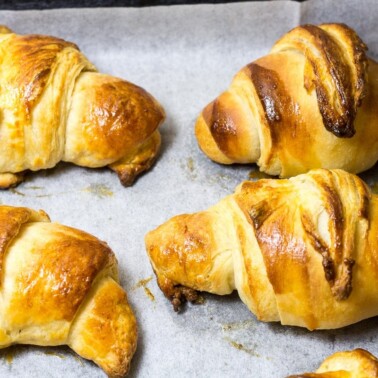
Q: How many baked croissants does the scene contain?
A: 5